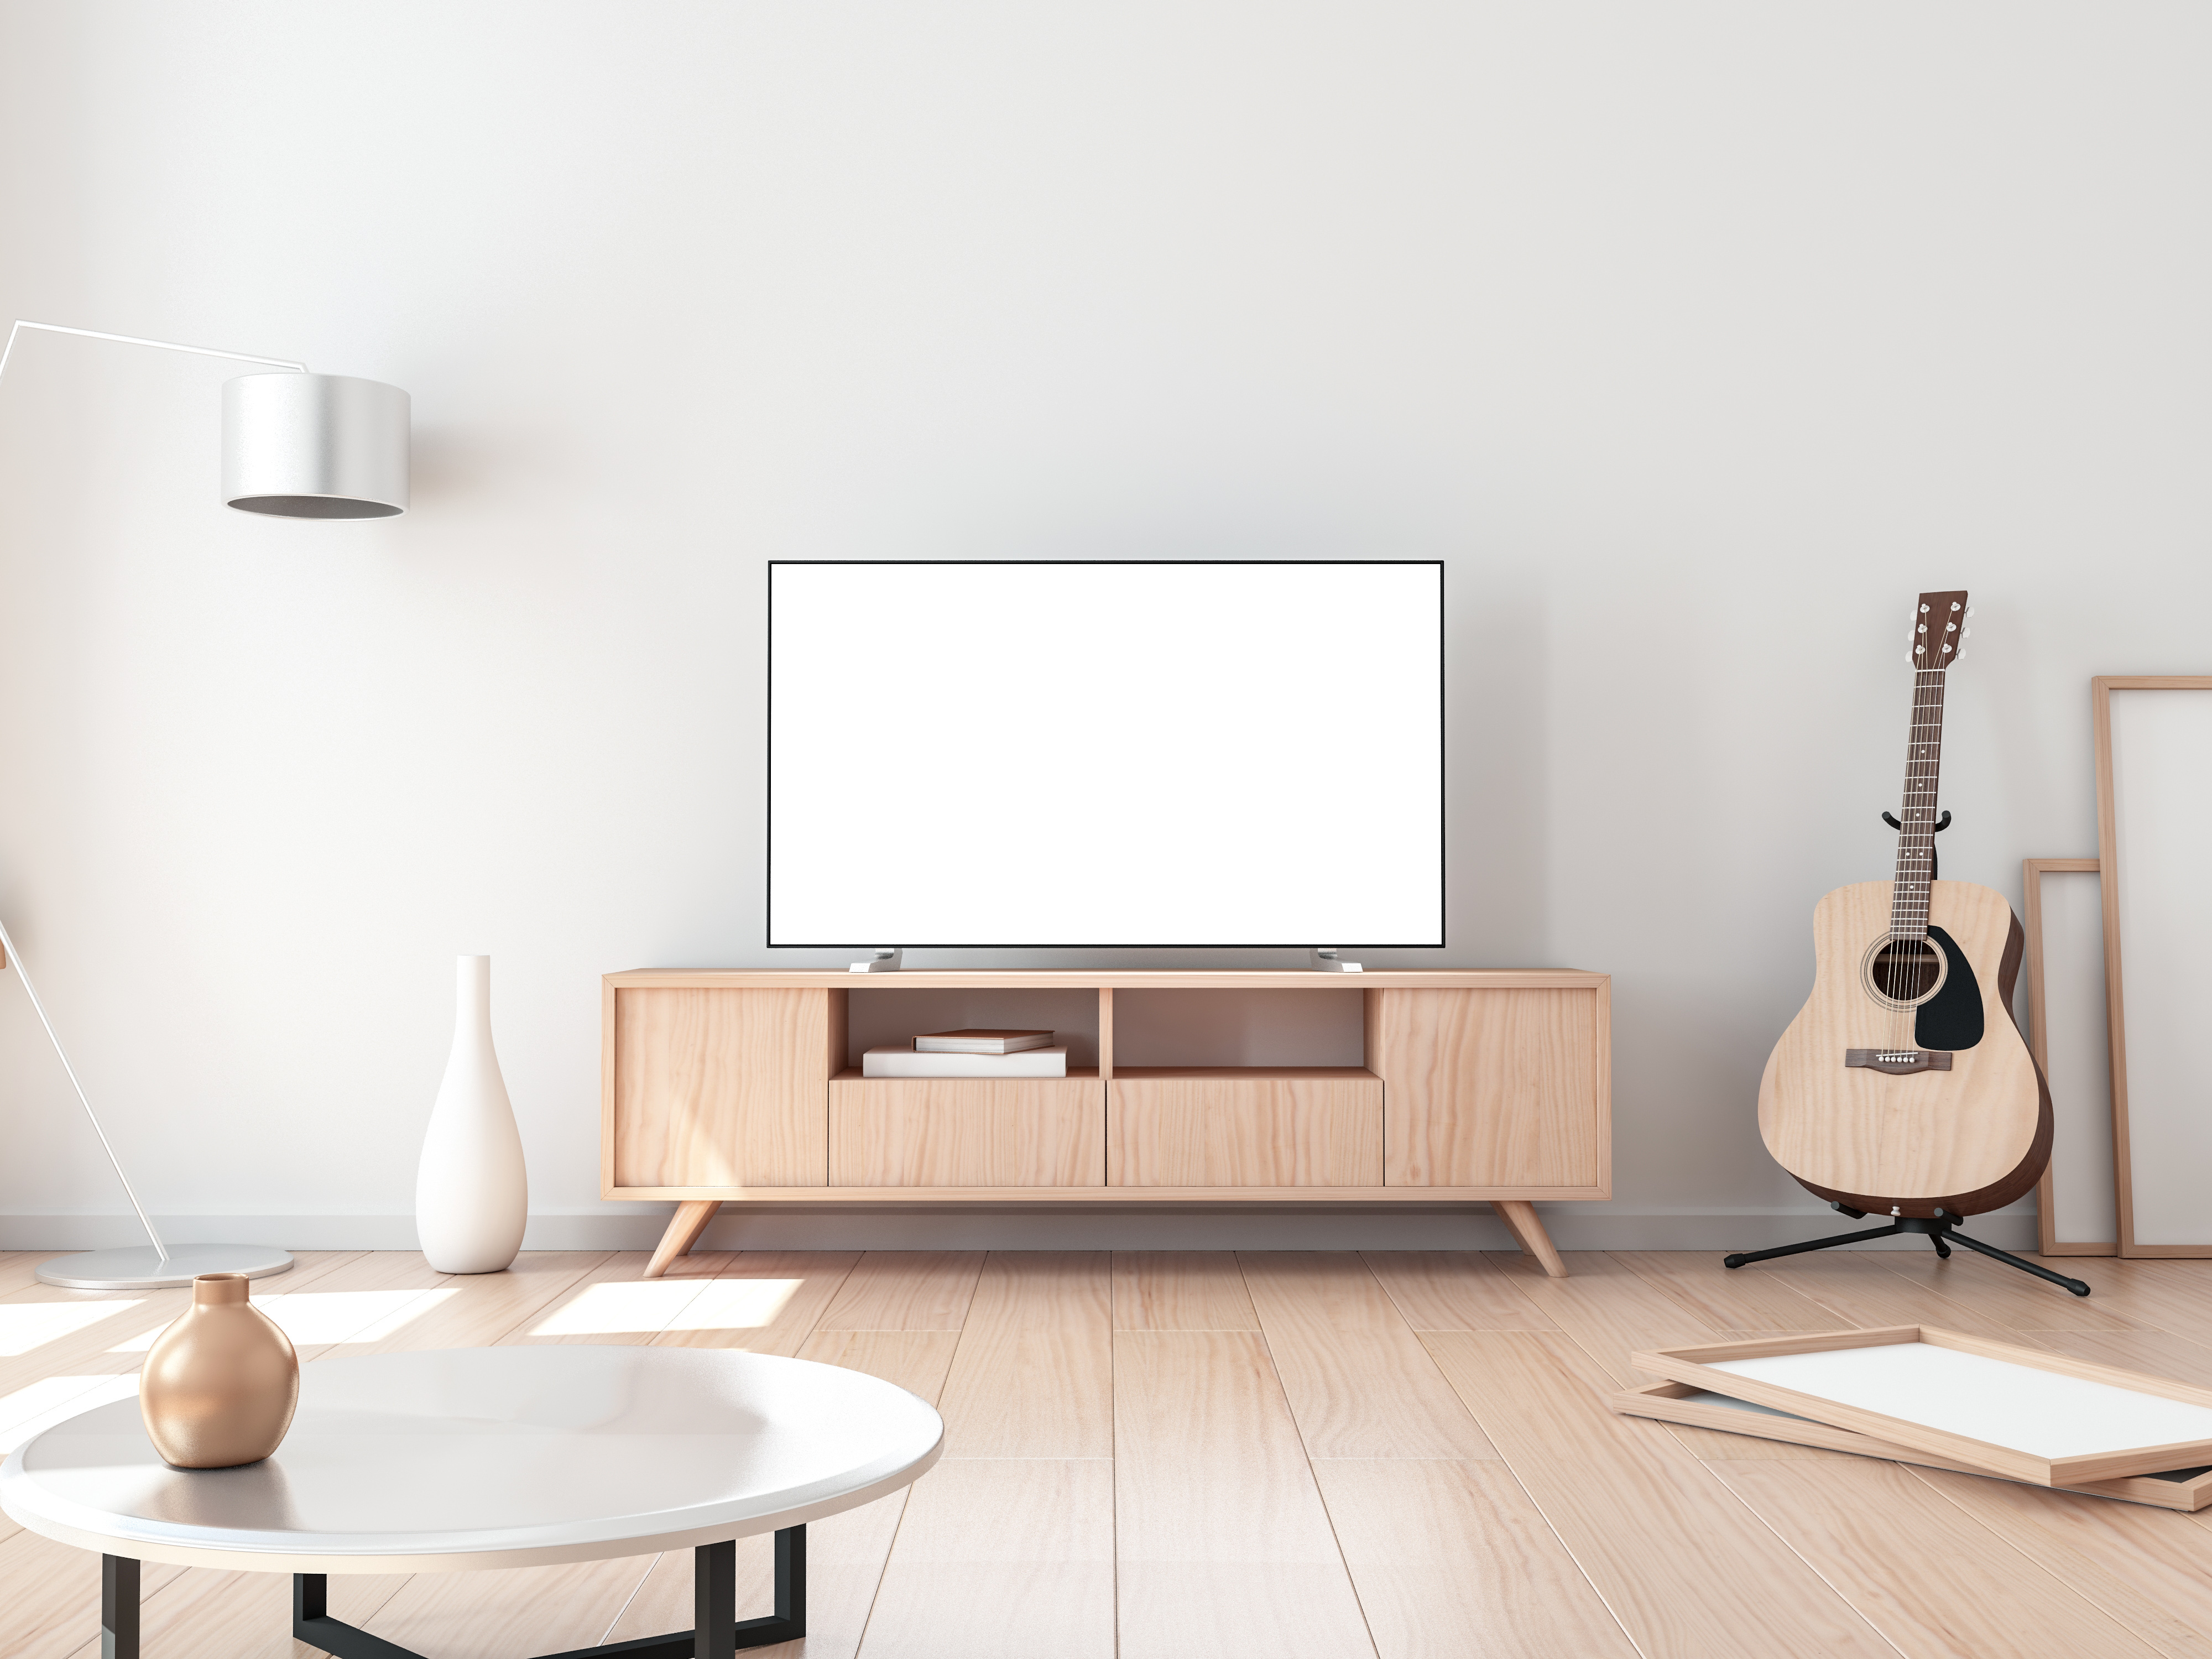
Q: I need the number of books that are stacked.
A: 2